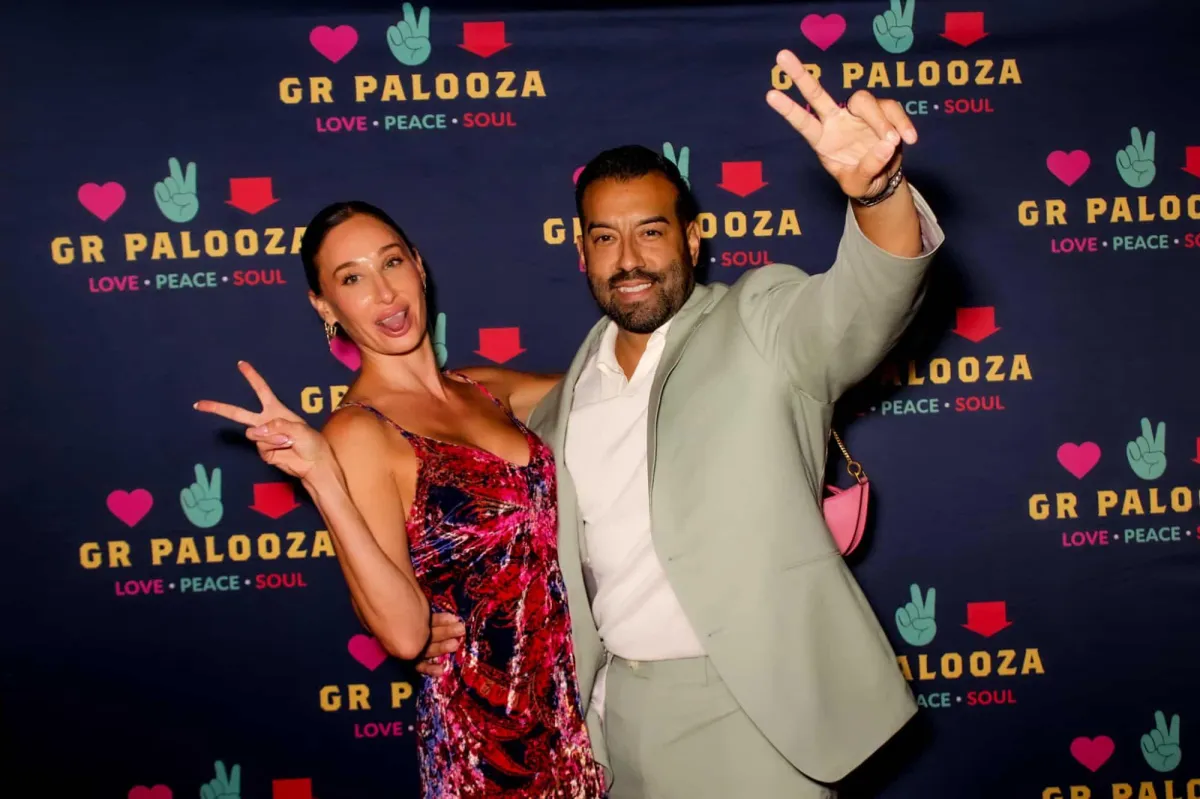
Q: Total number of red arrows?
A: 11